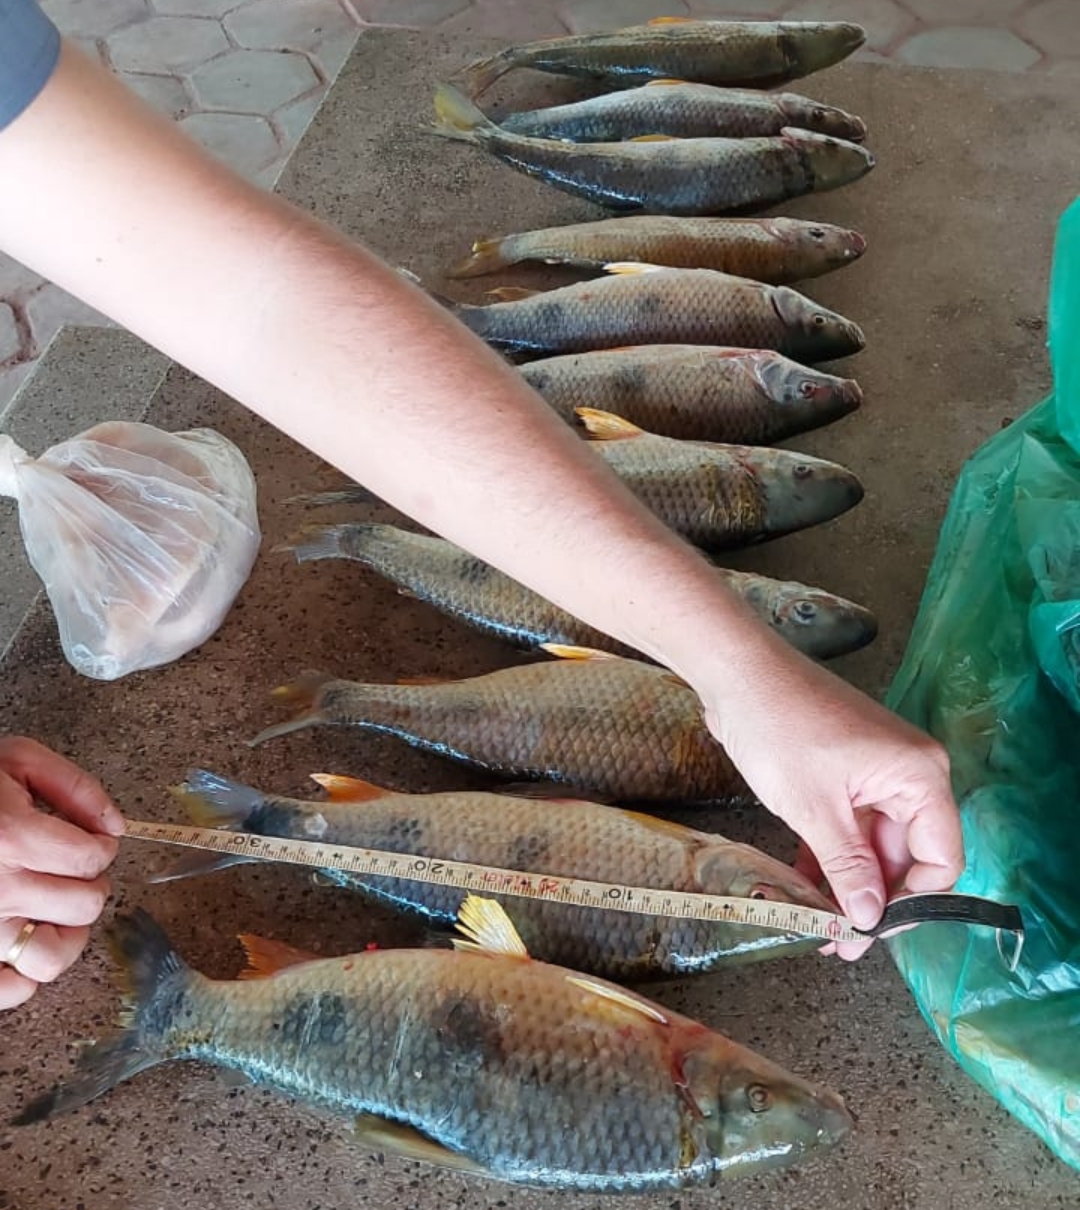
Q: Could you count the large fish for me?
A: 11